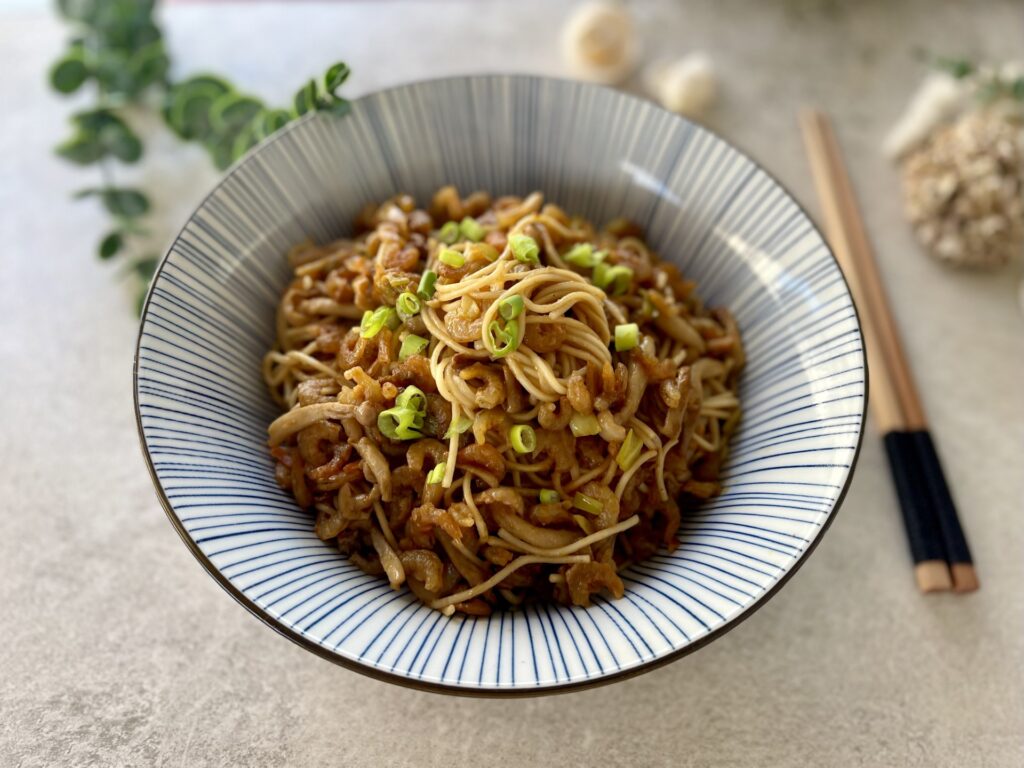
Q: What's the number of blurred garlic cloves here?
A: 2